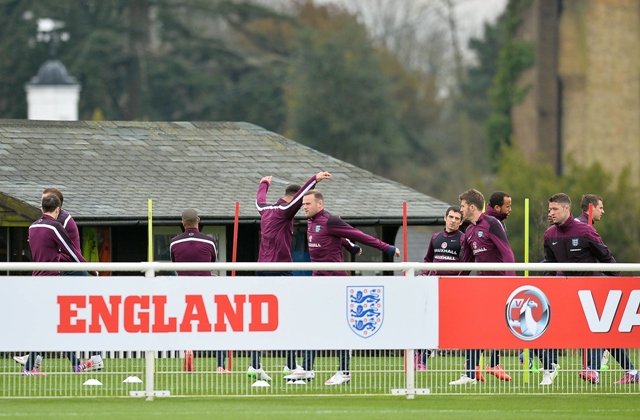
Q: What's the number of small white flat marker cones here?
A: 4